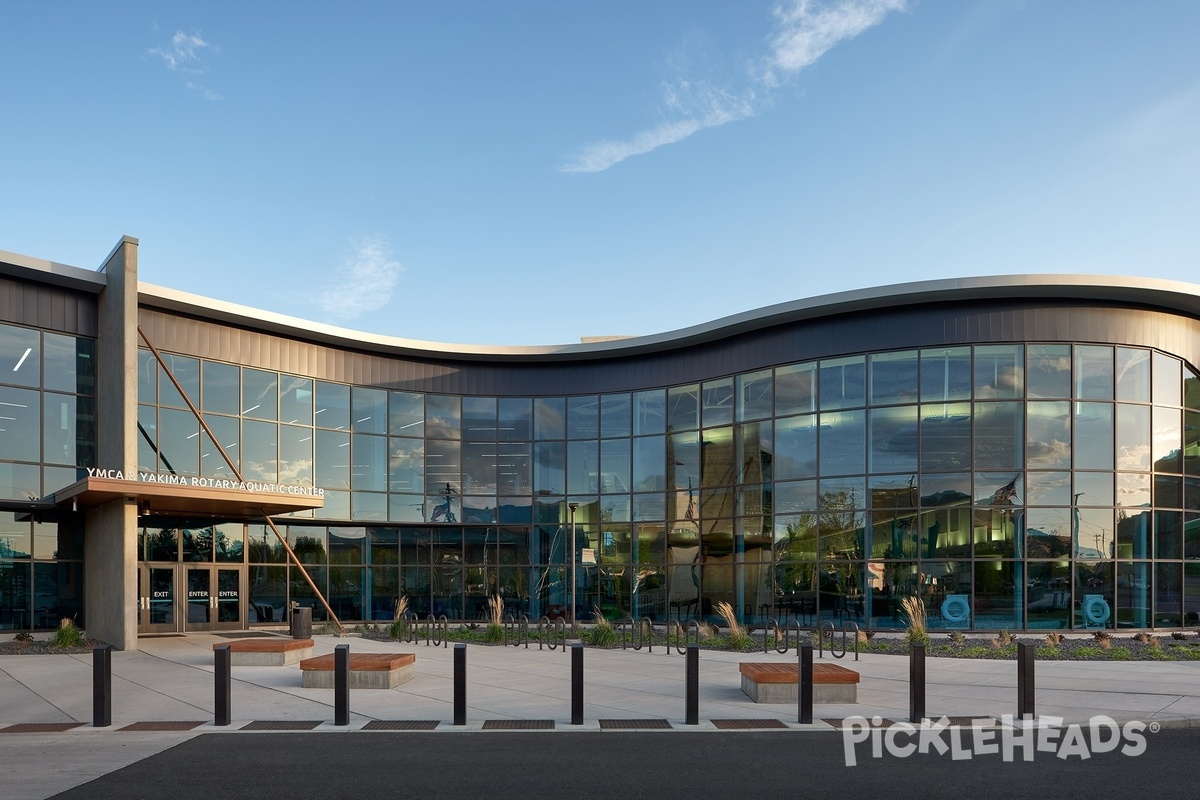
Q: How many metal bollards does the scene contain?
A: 9